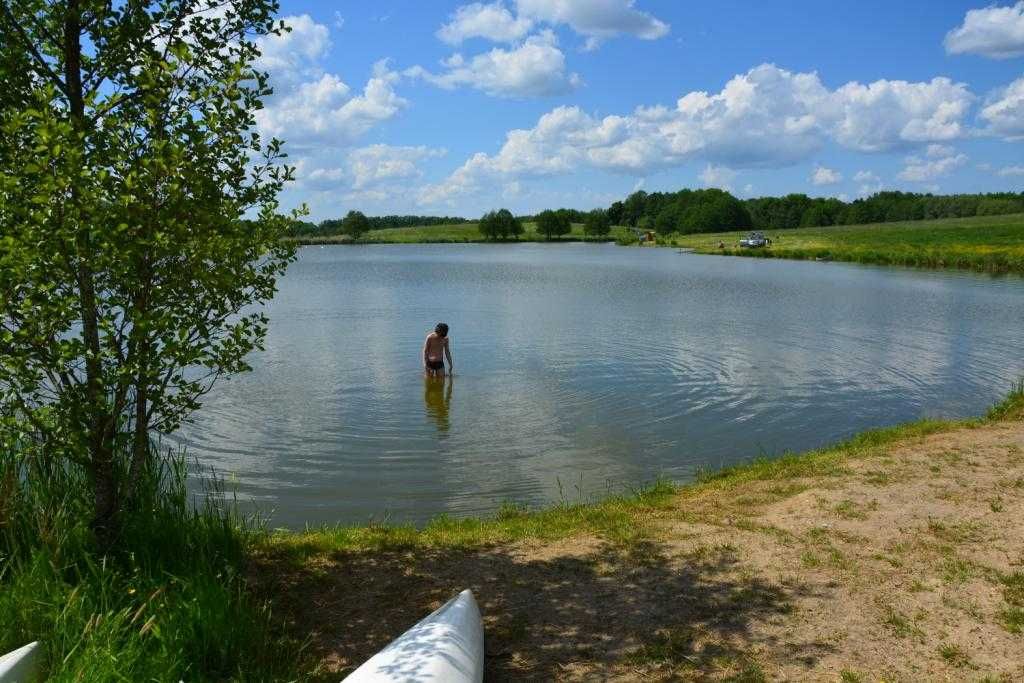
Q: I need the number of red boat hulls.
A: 0